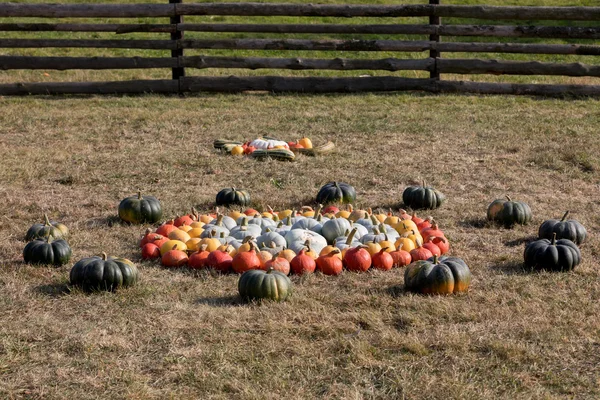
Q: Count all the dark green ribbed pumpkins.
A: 12